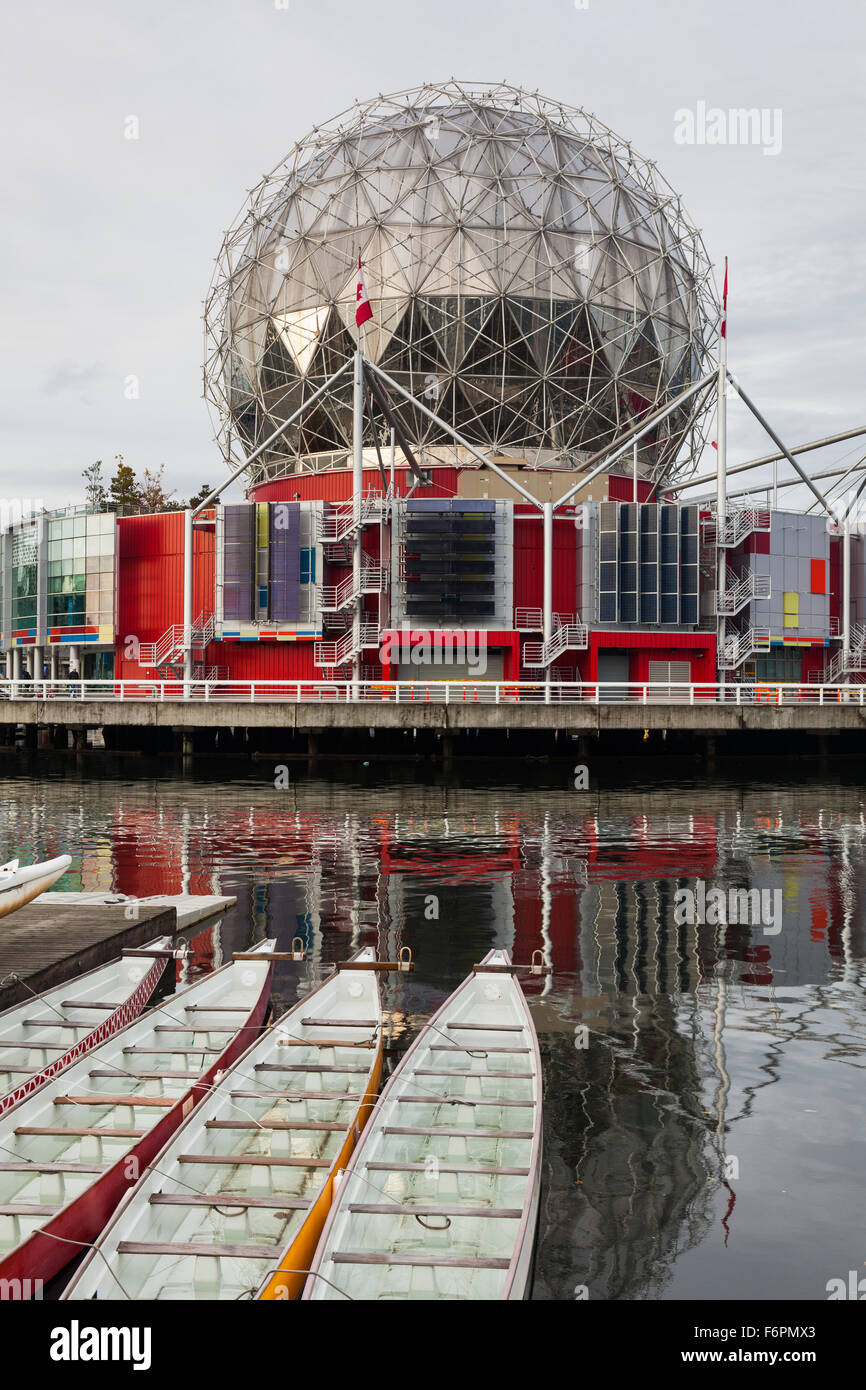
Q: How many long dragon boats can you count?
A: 4